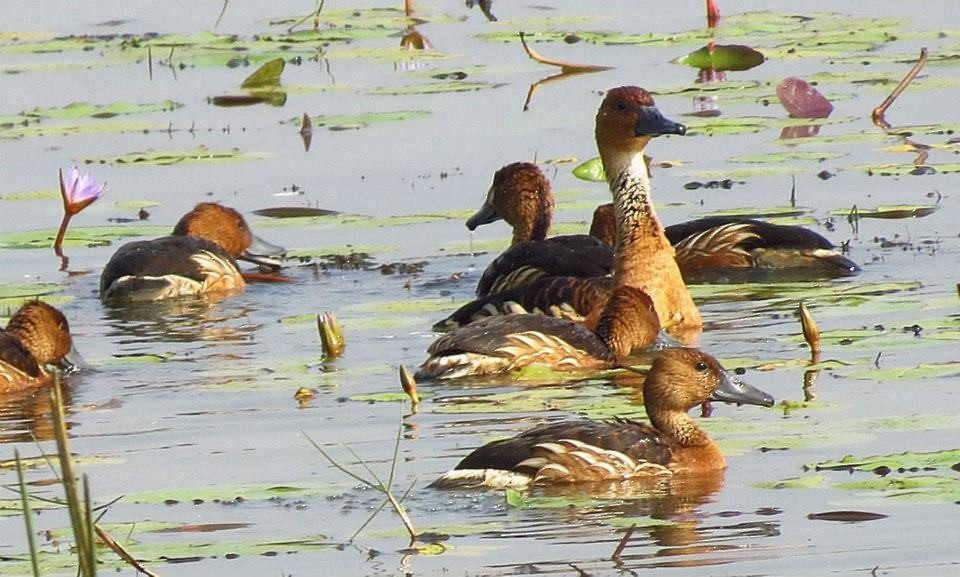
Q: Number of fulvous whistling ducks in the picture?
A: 7